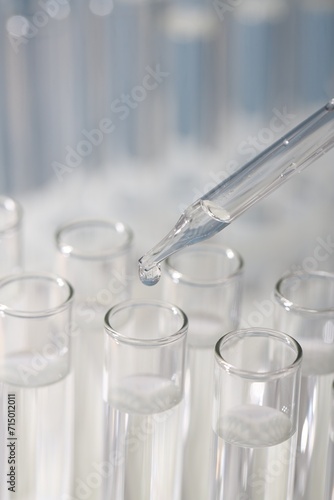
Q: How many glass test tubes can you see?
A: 7